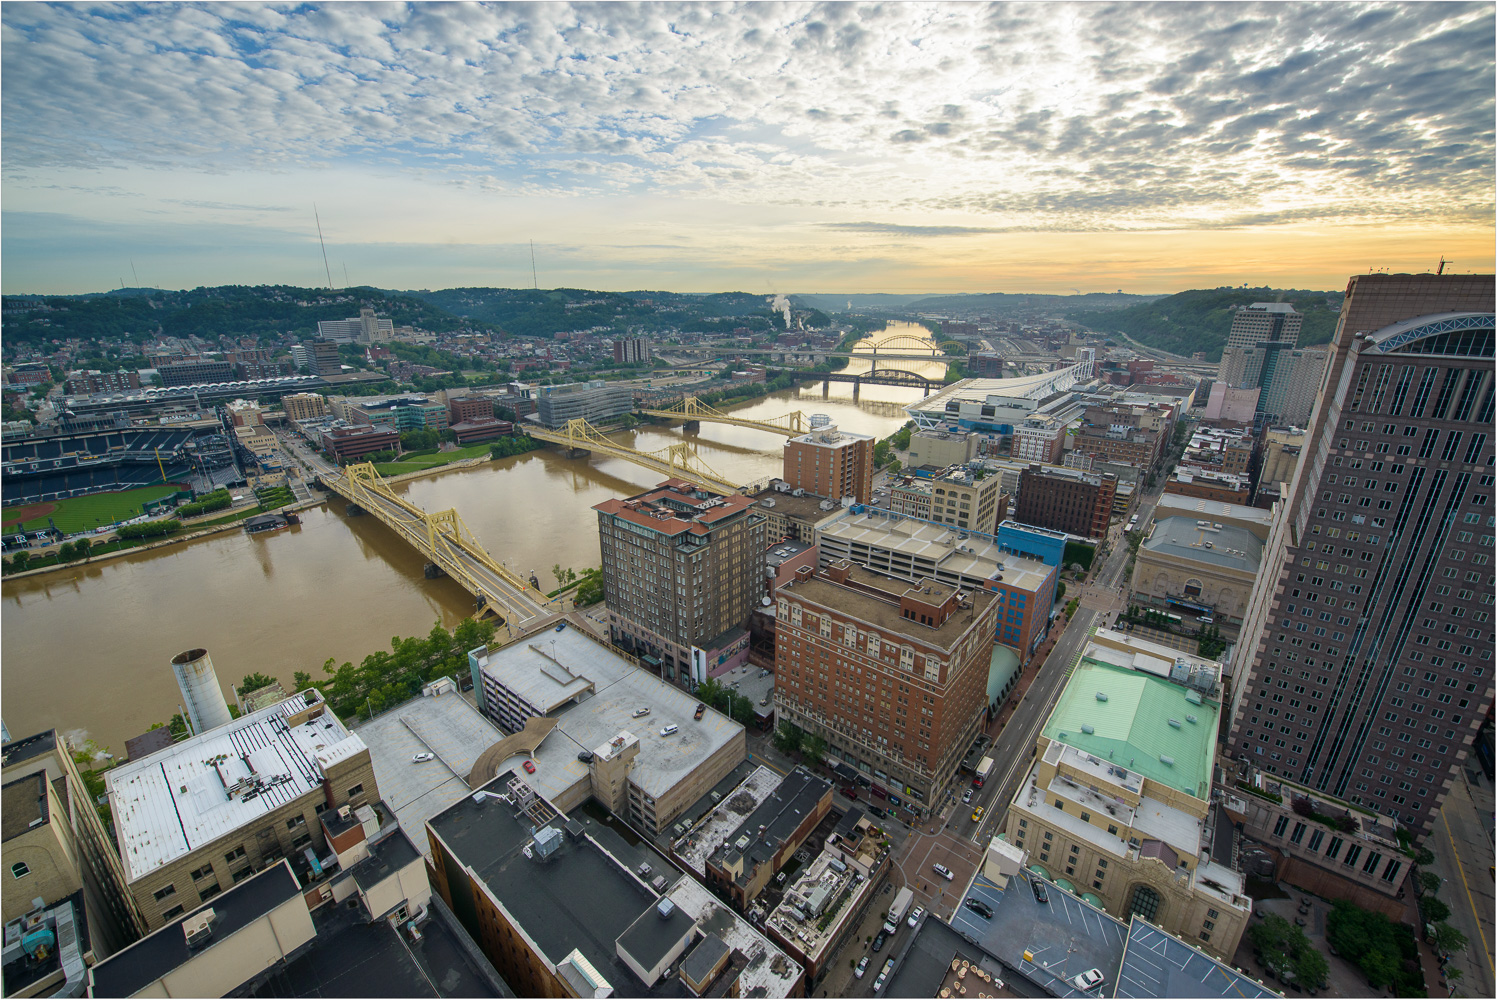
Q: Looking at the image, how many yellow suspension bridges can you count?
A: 3